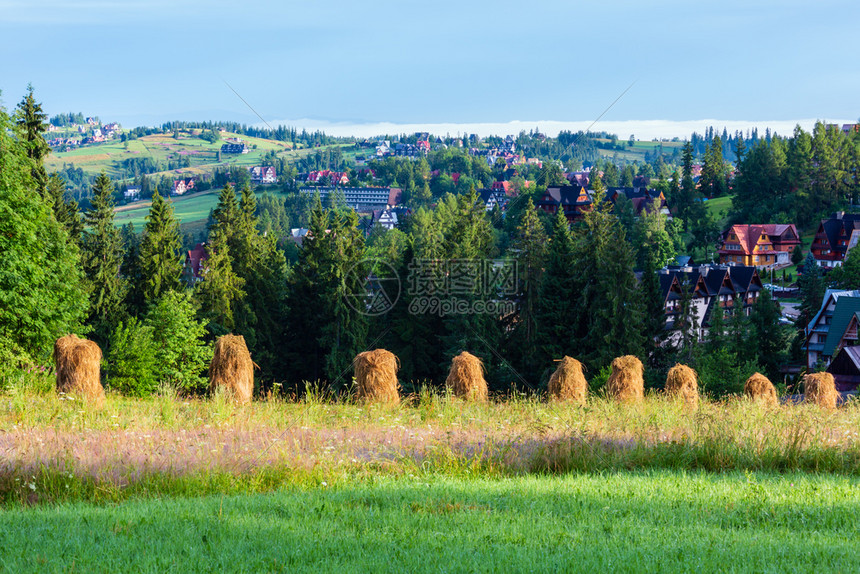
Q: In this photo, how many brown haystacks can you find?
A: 9